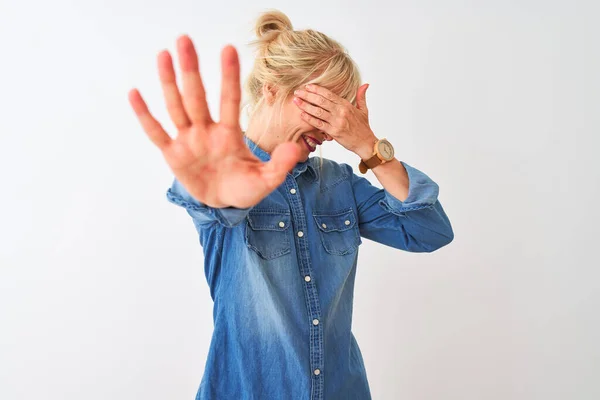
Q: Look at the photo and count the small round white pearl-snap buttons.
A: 8